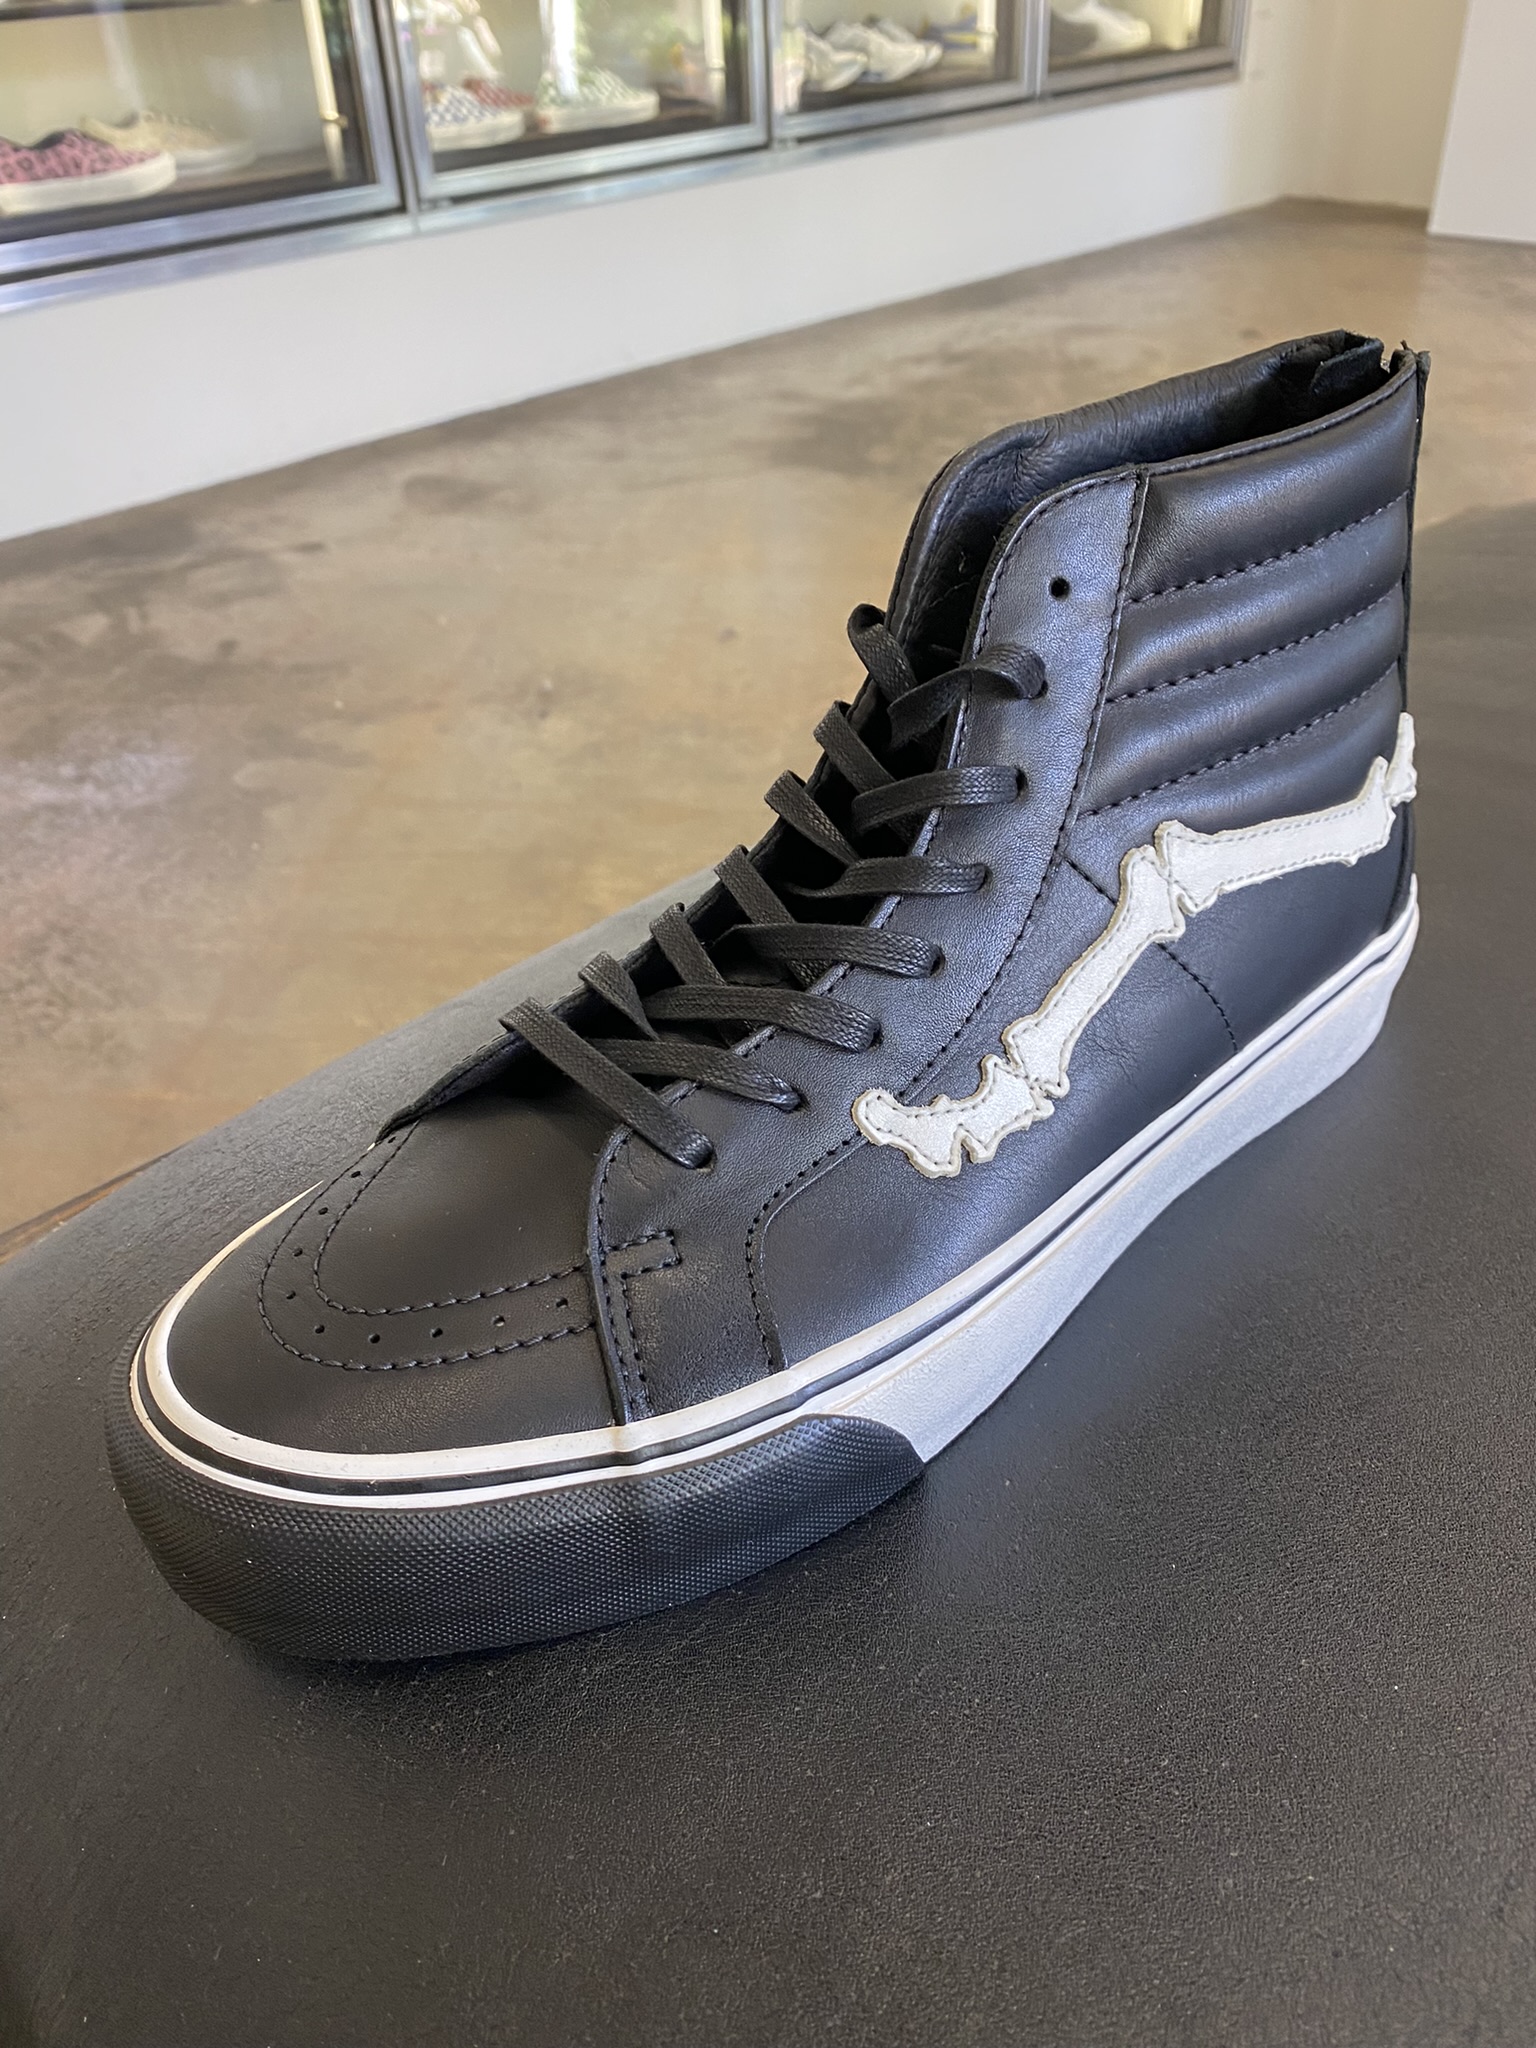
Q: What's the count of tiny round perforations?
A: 10